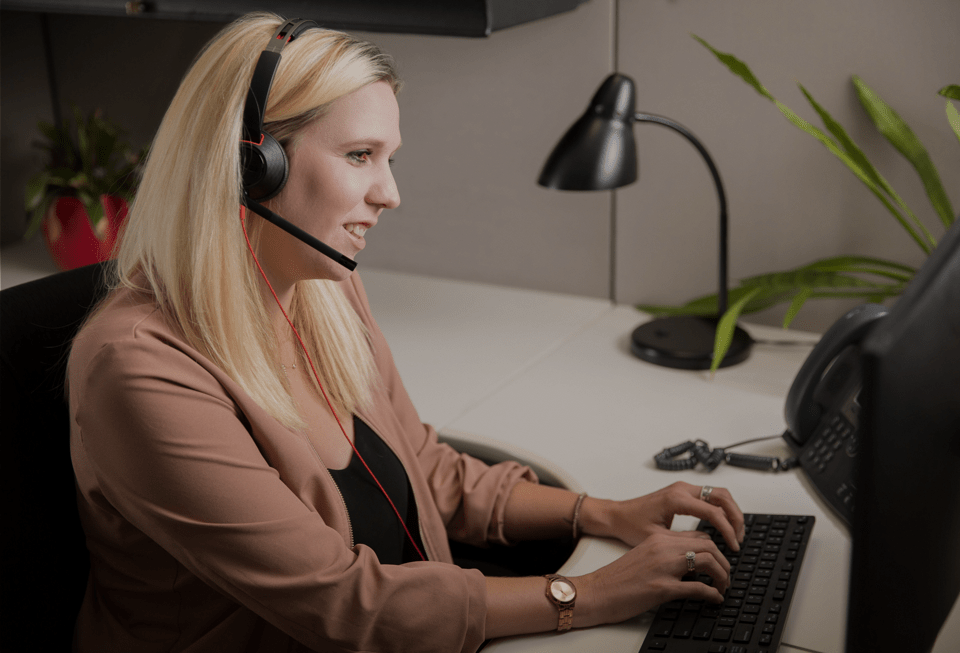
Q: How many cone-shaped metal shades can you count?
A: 1